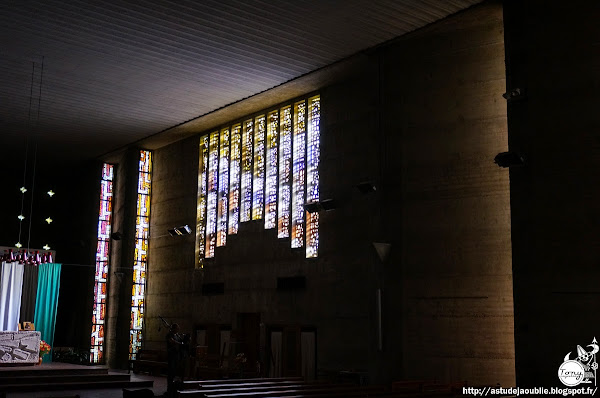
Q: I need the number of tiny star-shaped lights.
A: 6